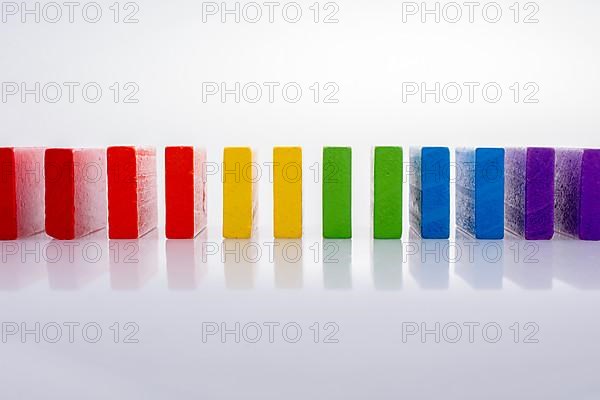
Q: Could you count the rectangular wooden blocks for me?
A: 12